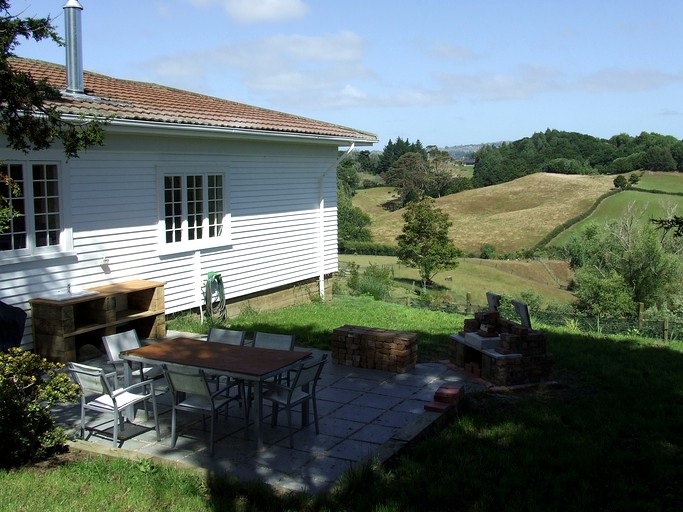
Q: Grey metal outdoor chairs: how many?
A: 6